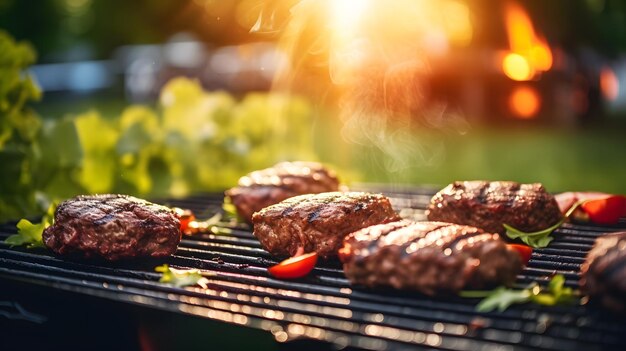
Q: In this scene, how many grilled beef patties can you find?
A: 6